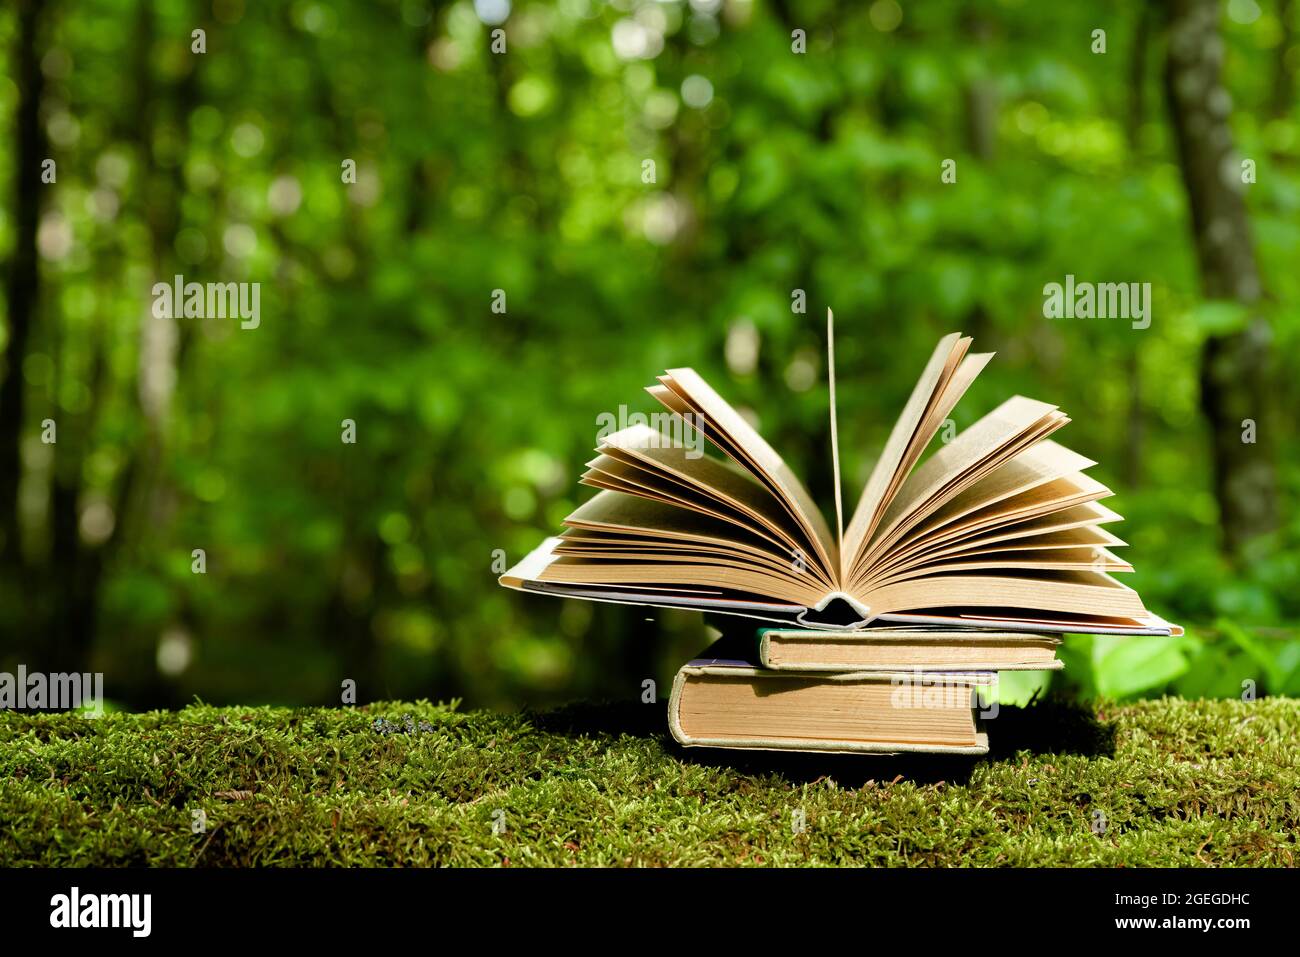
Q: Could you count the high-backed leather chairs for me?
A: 0